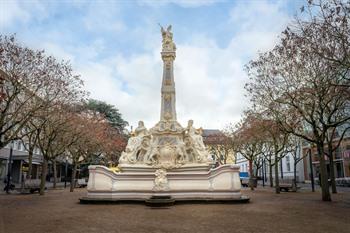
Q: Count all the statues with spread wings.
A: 1